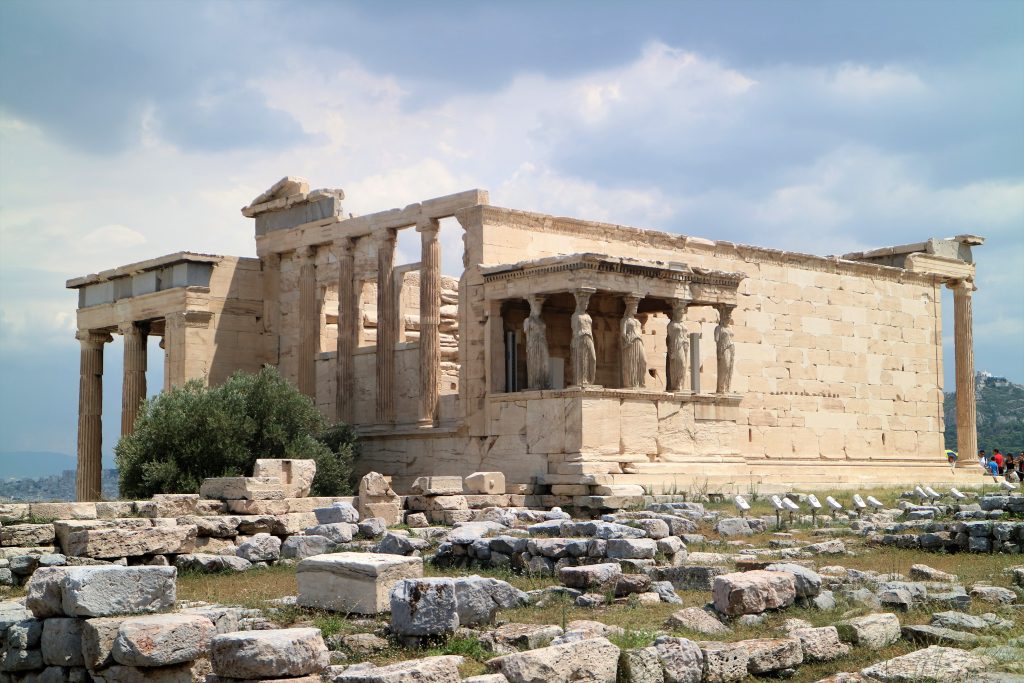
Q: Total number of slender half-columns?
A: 4